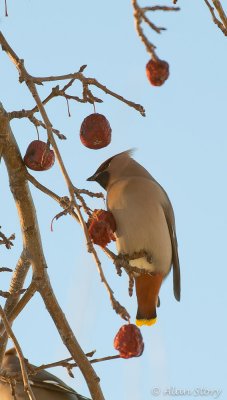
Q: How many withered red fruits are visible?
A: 5